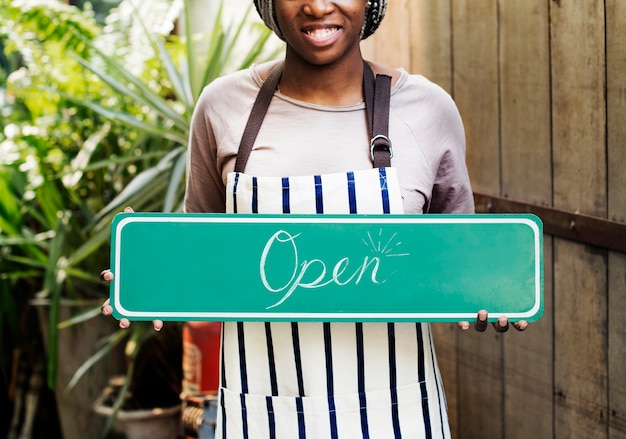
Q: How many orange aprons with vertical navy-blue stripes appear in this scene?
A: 0